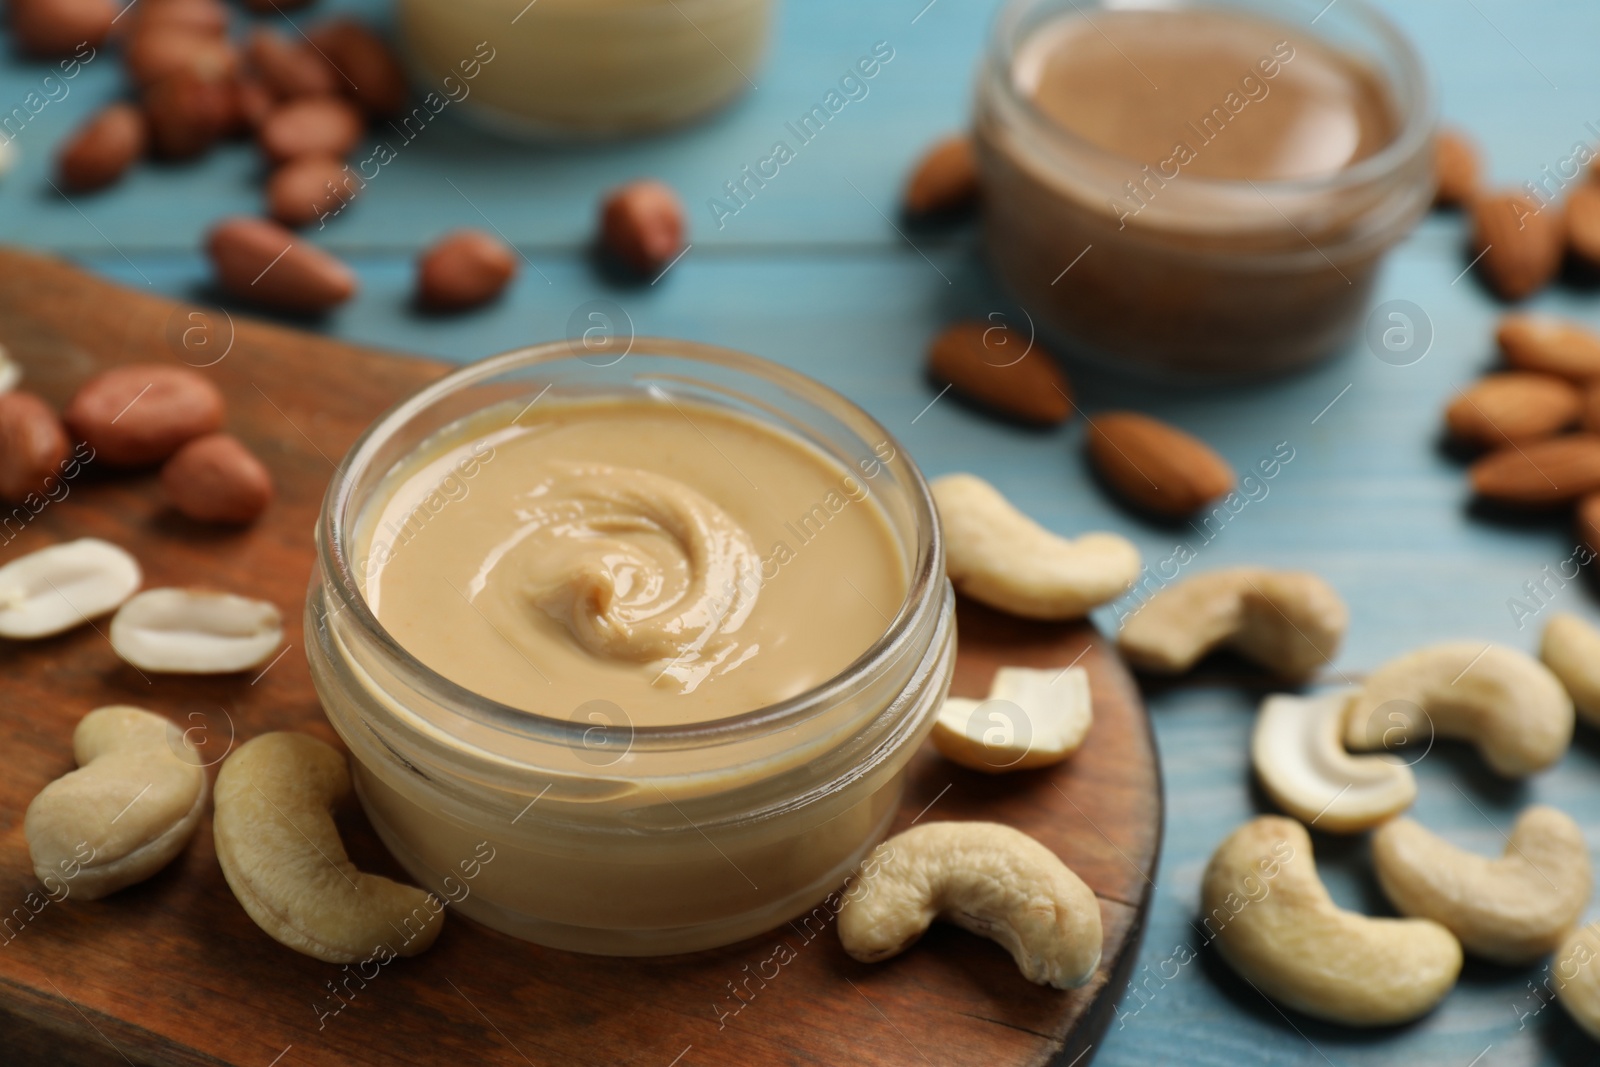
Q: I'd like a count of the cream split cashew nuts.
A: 2